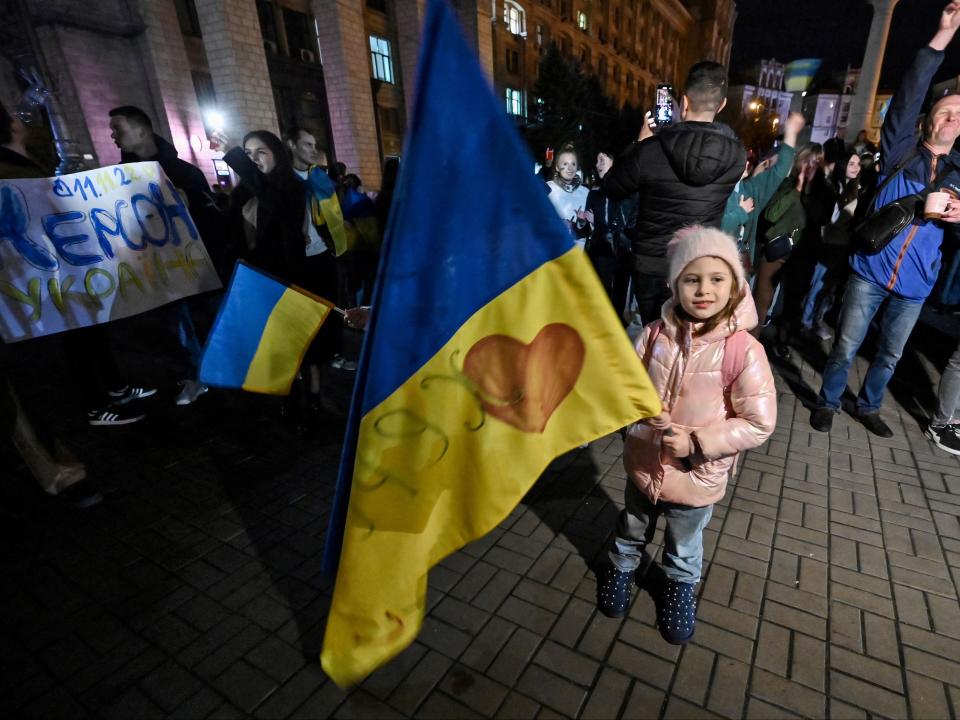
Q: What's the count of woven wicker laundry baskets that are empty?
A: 0